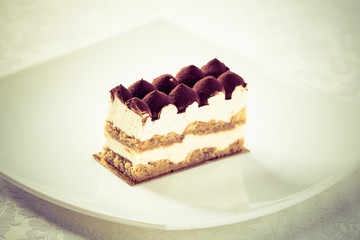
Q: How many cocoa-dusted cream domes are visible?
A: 10